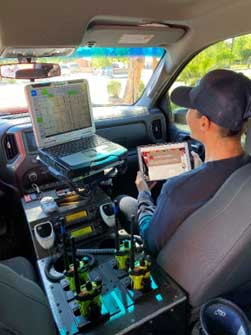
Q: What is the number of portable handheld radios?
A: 4